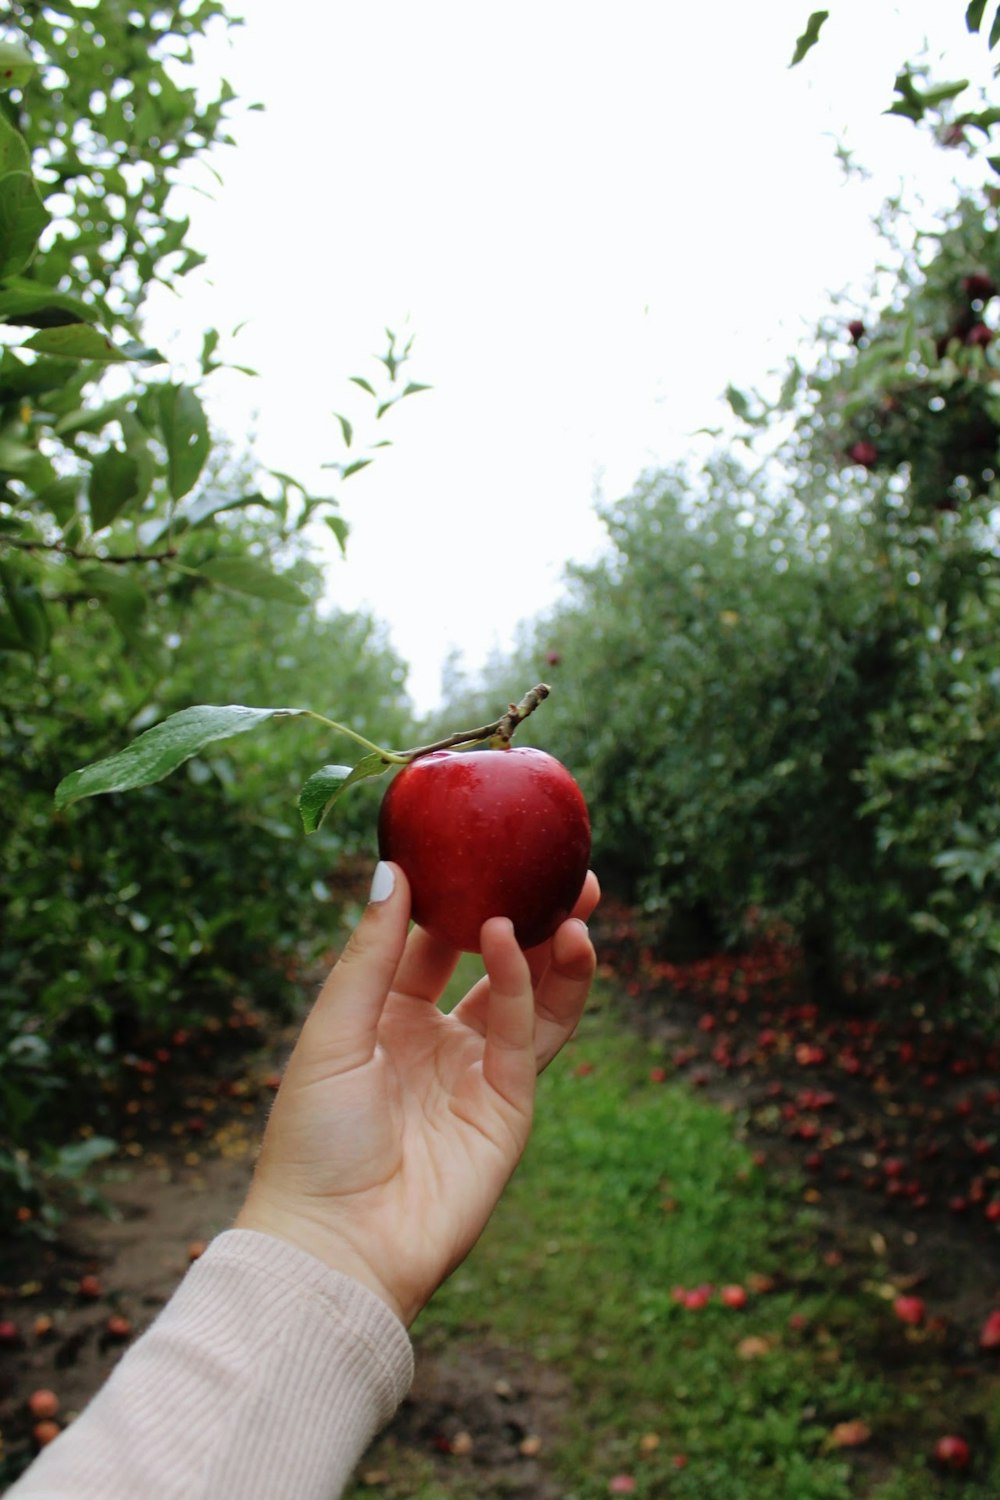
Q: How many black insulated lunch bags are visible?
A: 0